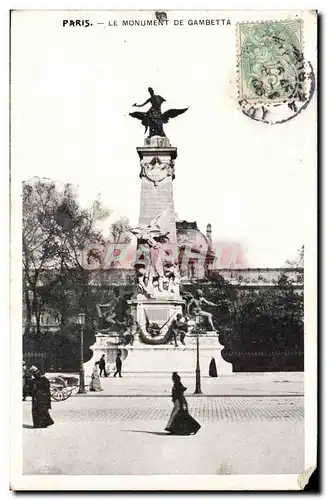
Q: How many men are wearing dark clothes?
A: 2